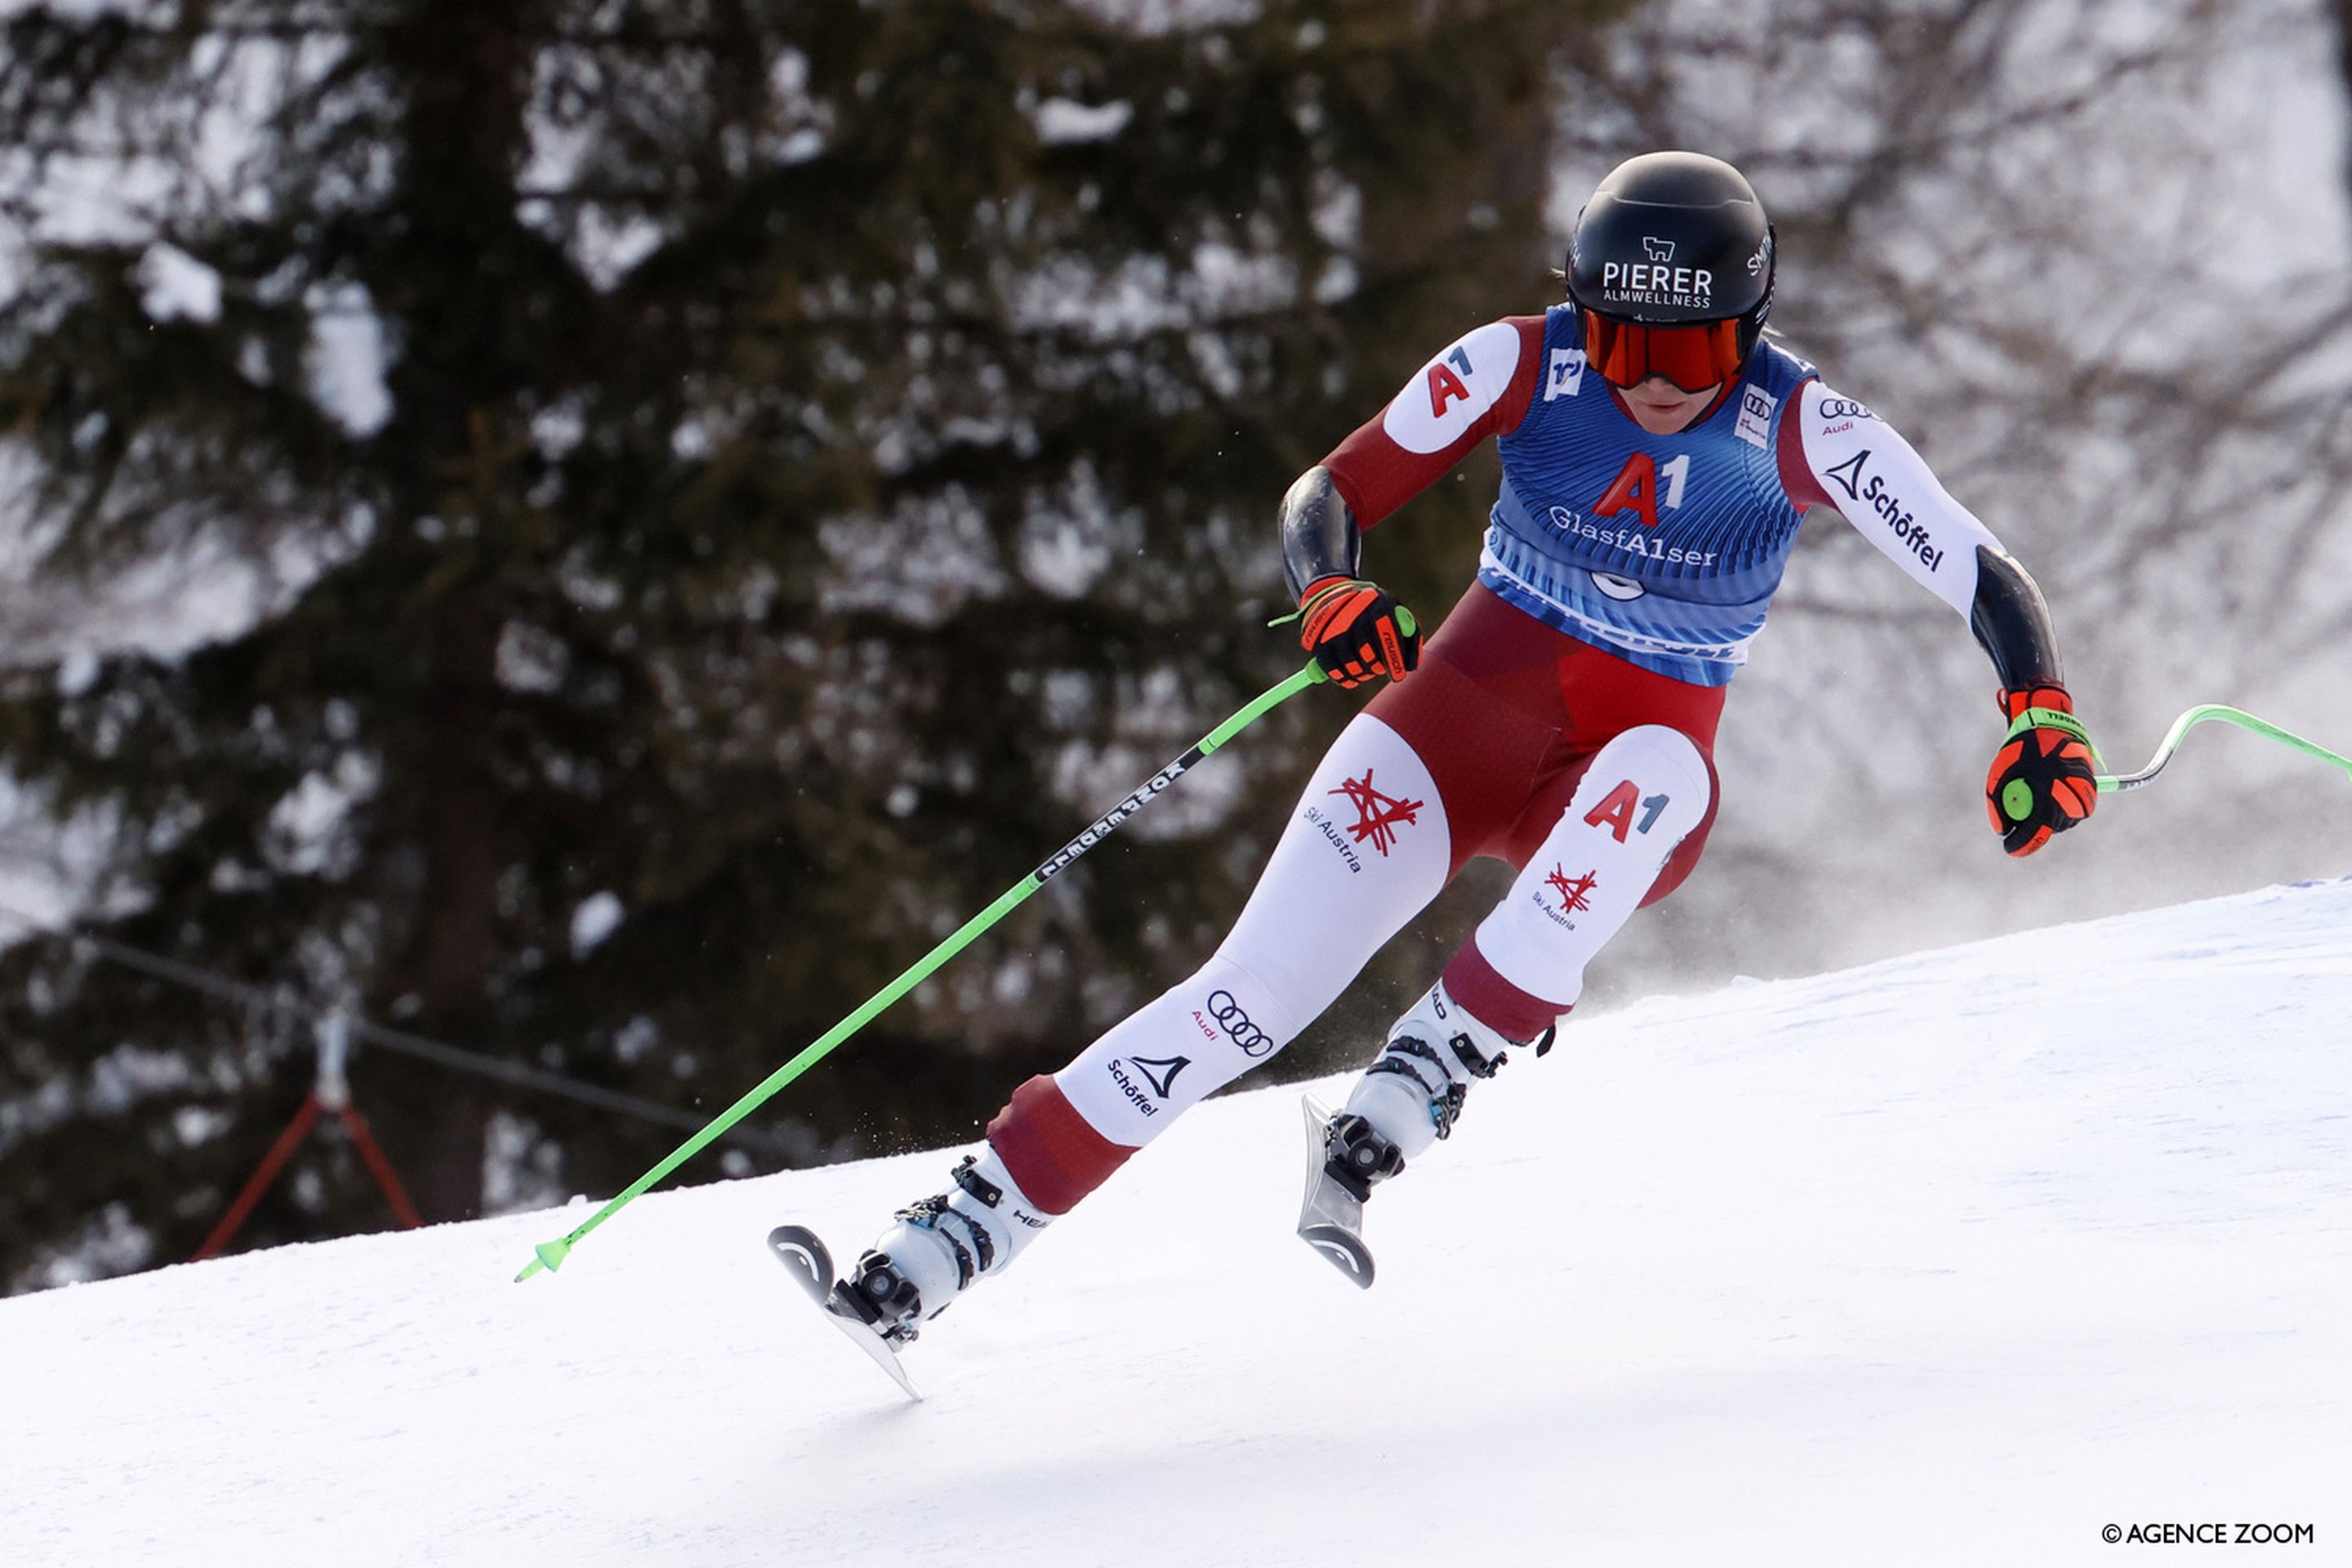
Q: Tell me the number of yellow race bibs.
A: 0